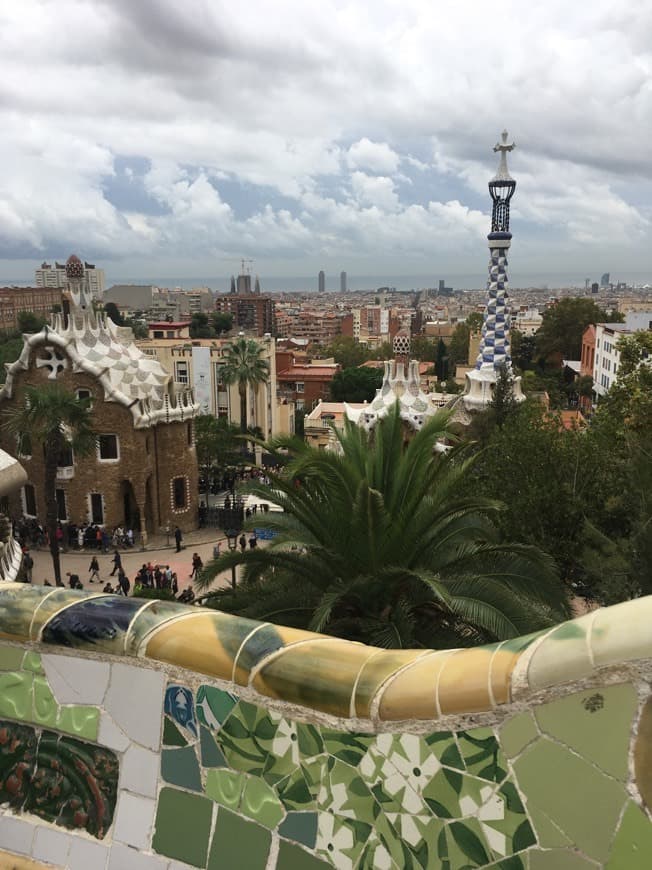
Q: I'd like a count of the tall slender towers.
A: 1